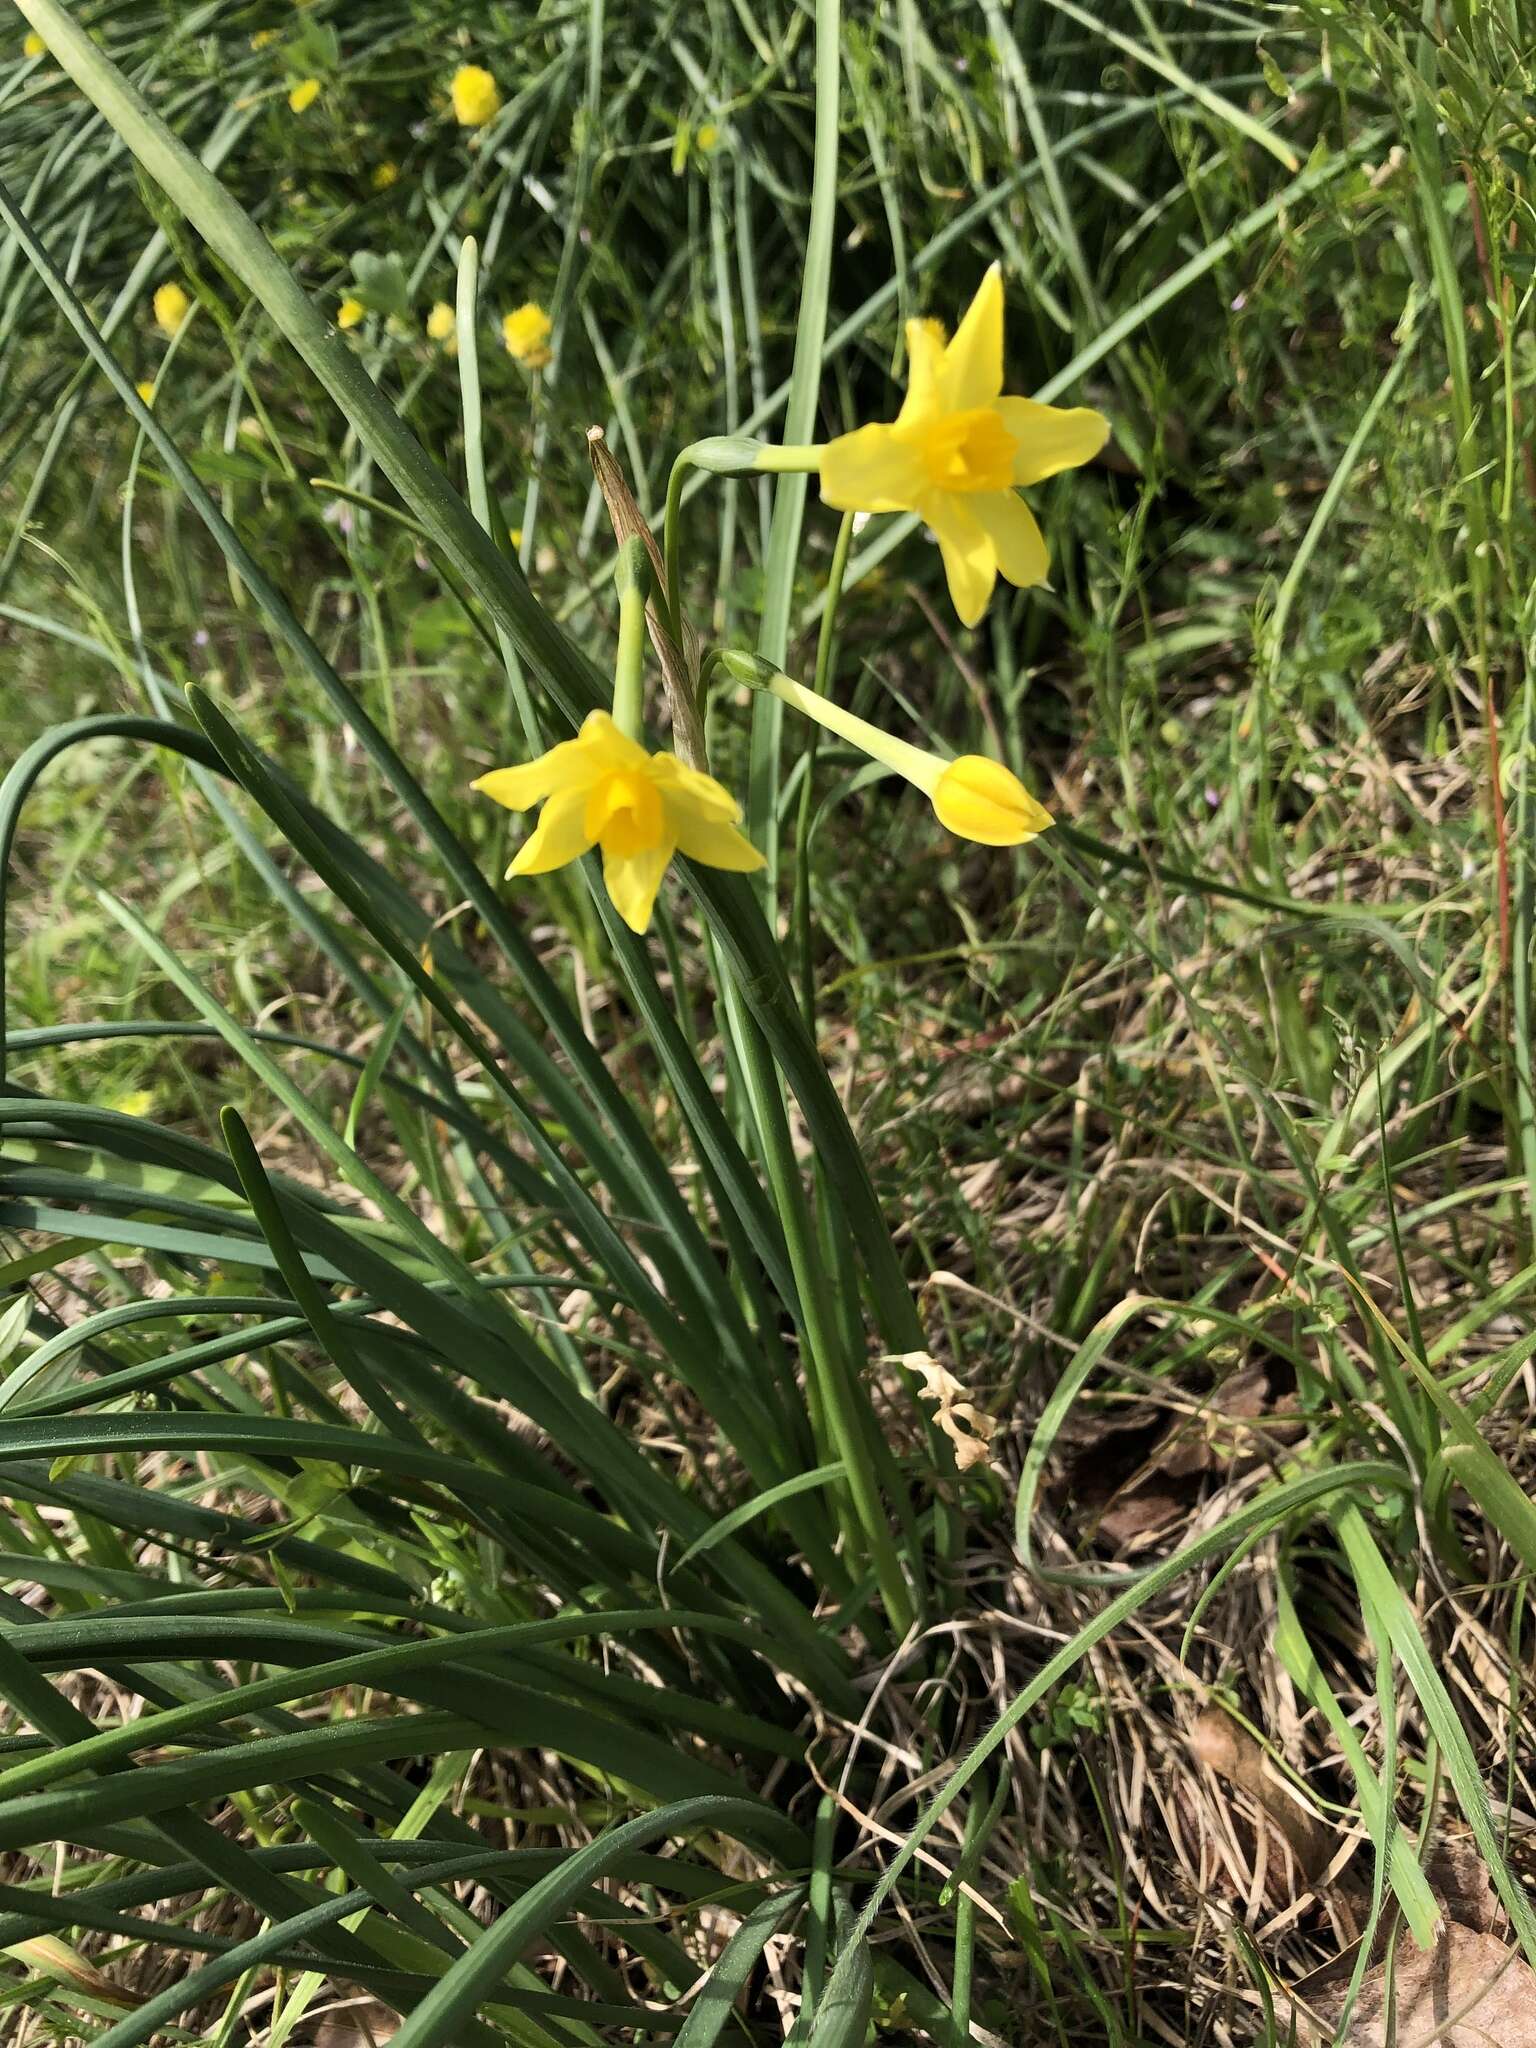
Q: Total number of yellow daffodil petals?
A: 12